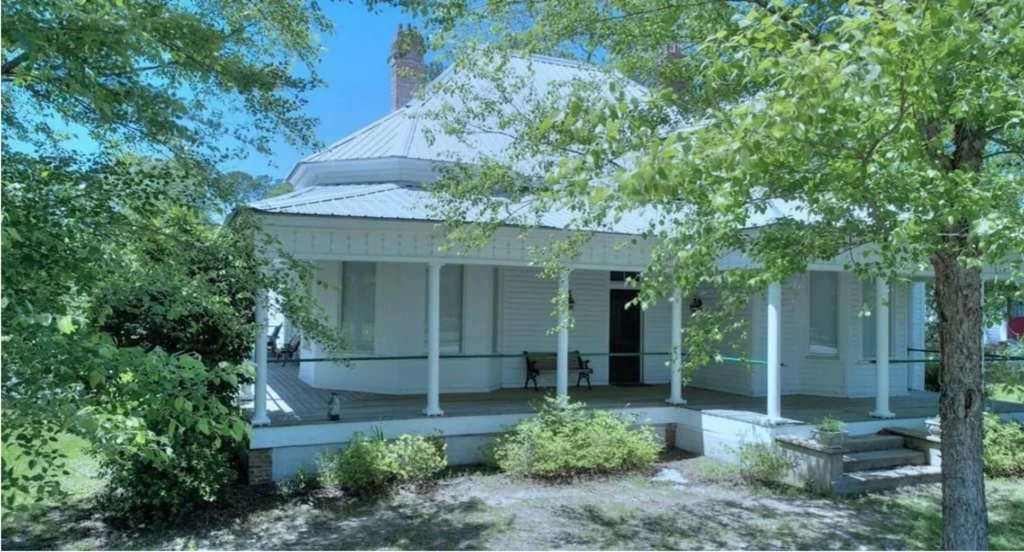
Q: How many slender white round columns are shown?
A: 6